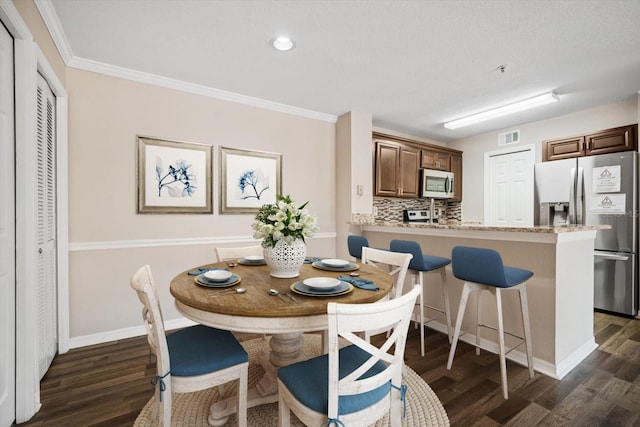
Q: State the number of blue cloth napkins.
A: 3